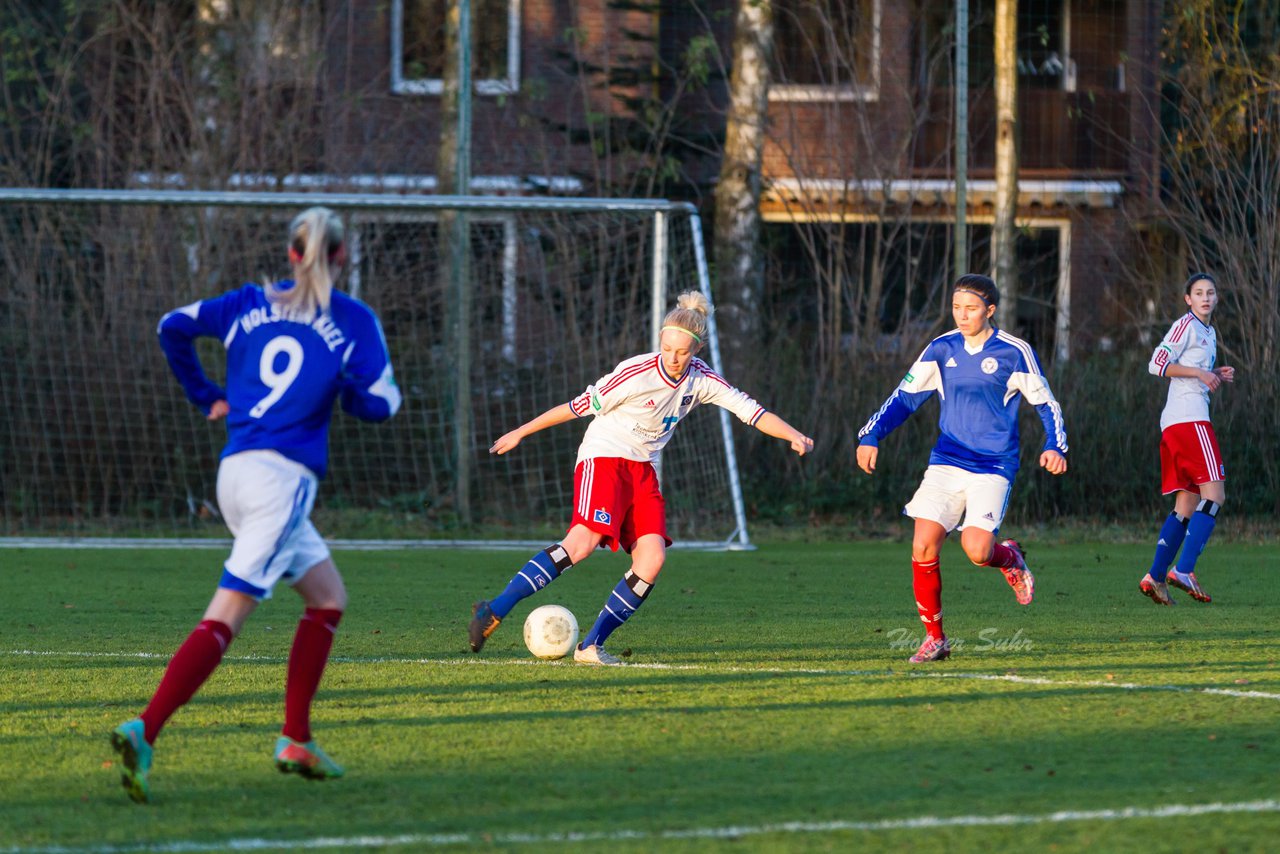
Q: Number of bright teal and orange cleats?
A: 2